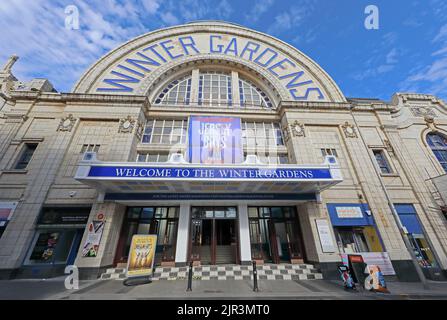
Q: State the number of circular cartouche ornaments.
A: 4